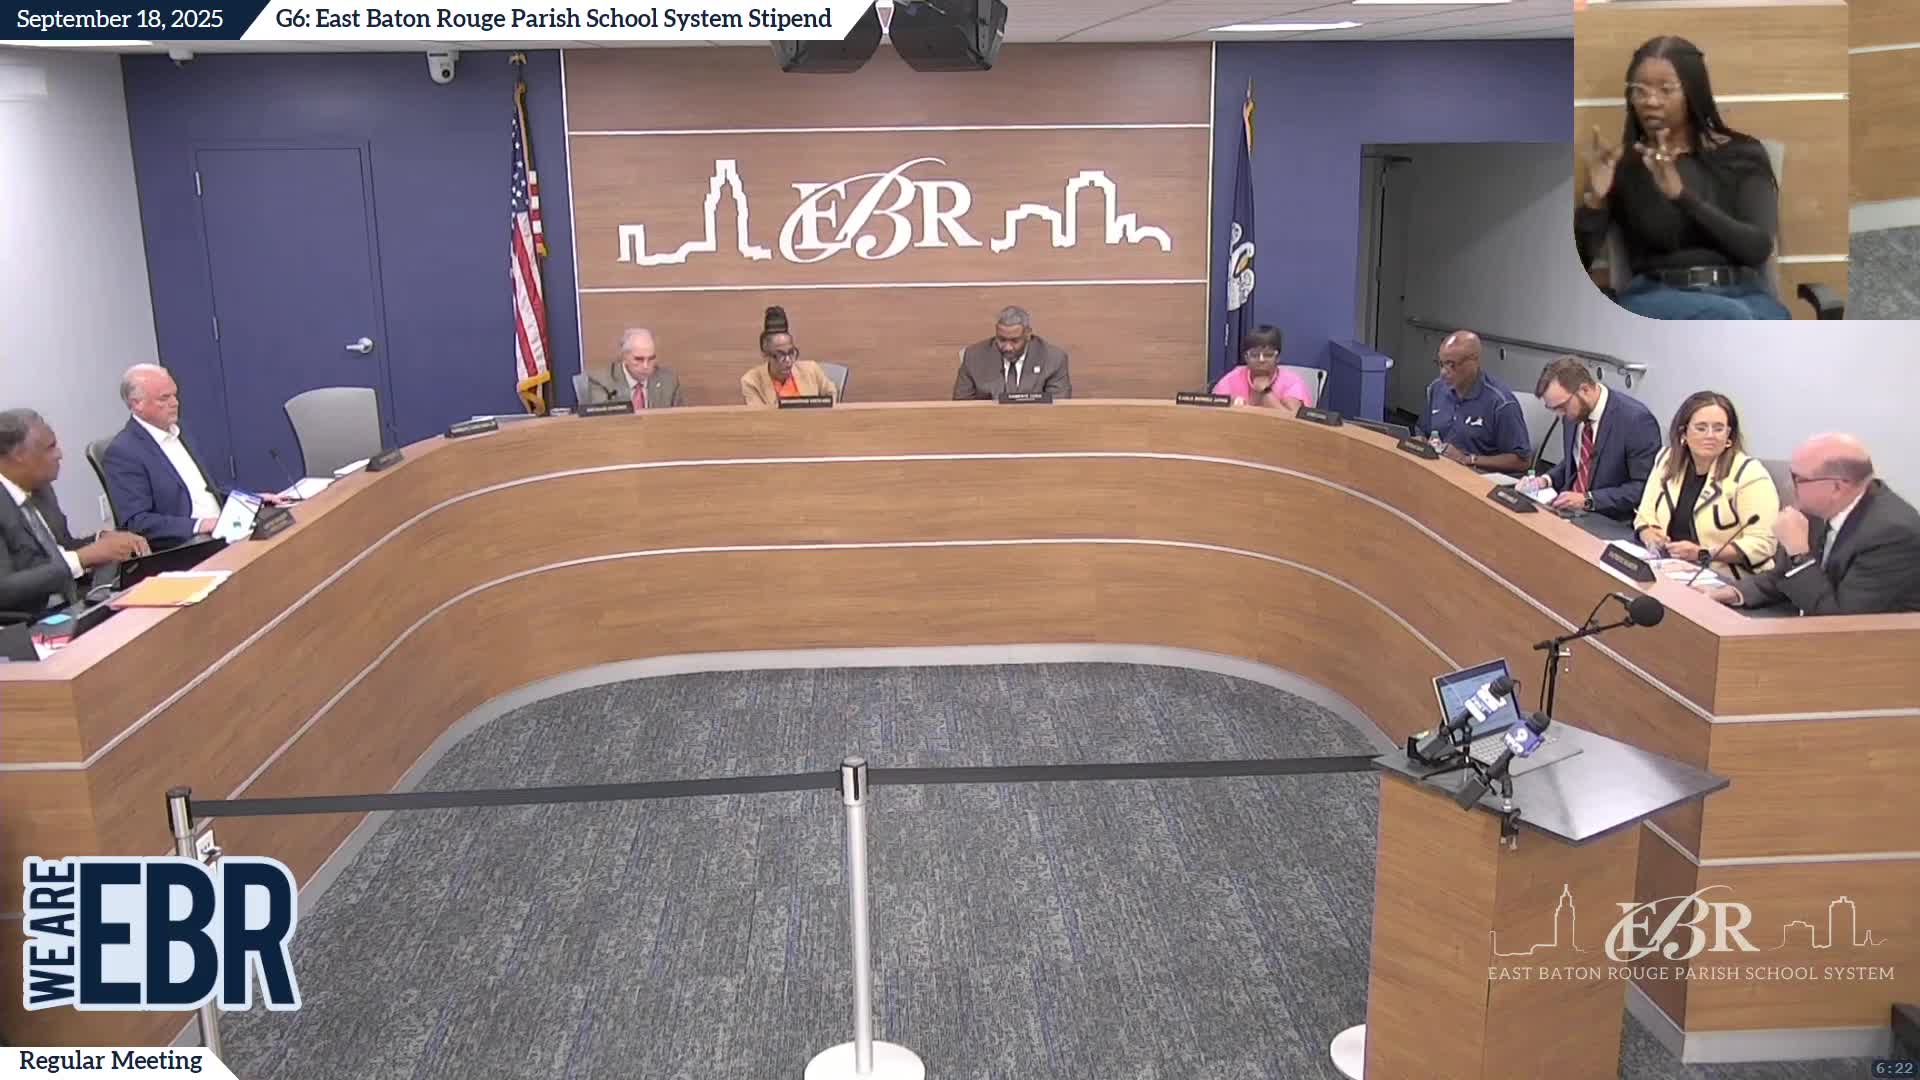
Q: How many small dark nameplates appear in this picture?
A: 11